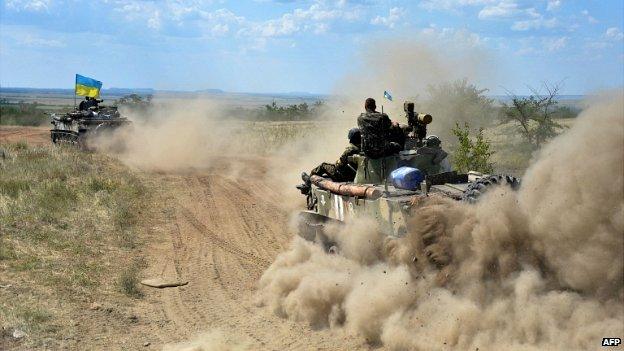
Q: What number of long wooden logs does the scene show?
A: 1